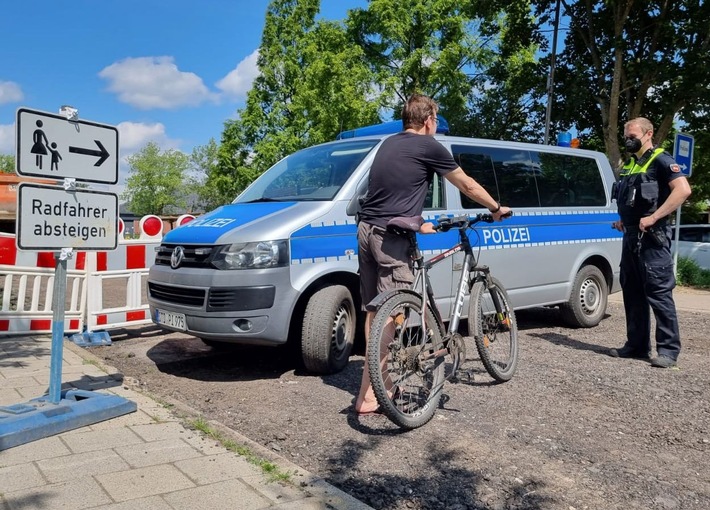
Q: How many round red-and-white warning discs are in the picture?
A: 3